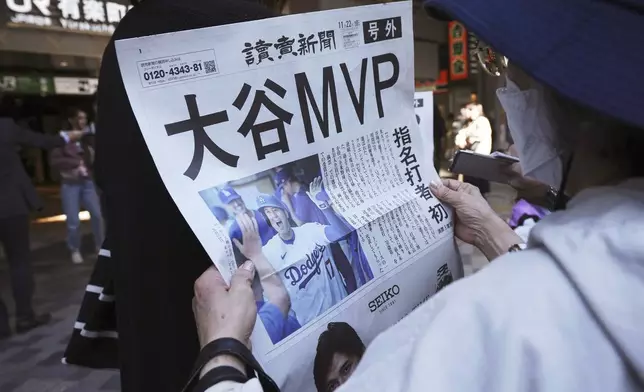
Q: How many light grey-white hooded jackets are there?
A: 1